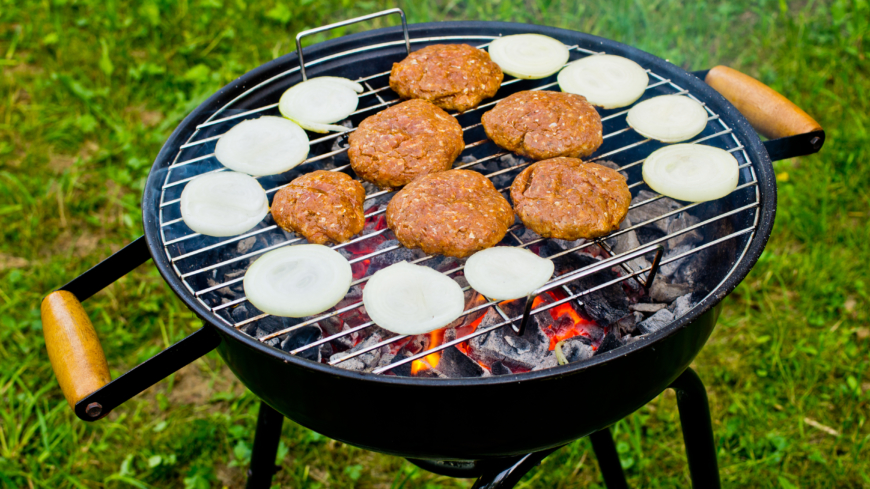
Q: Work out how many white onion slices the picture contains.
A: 10